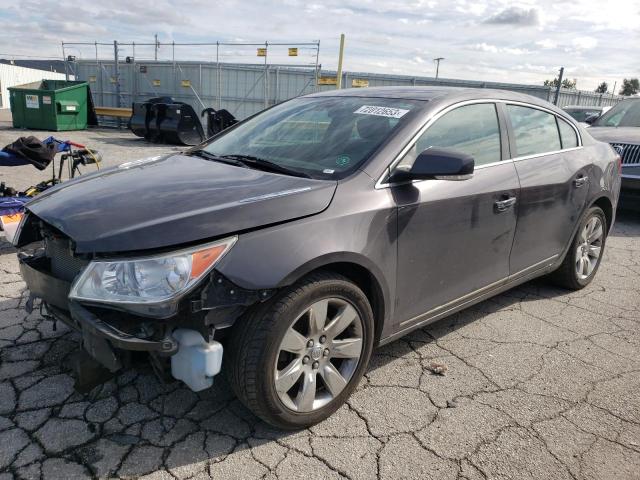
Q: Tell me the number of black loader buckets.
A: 2